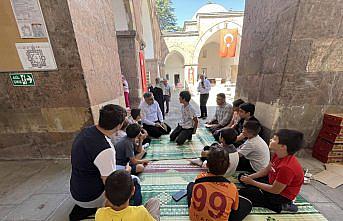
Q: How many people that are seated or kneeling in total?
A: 14